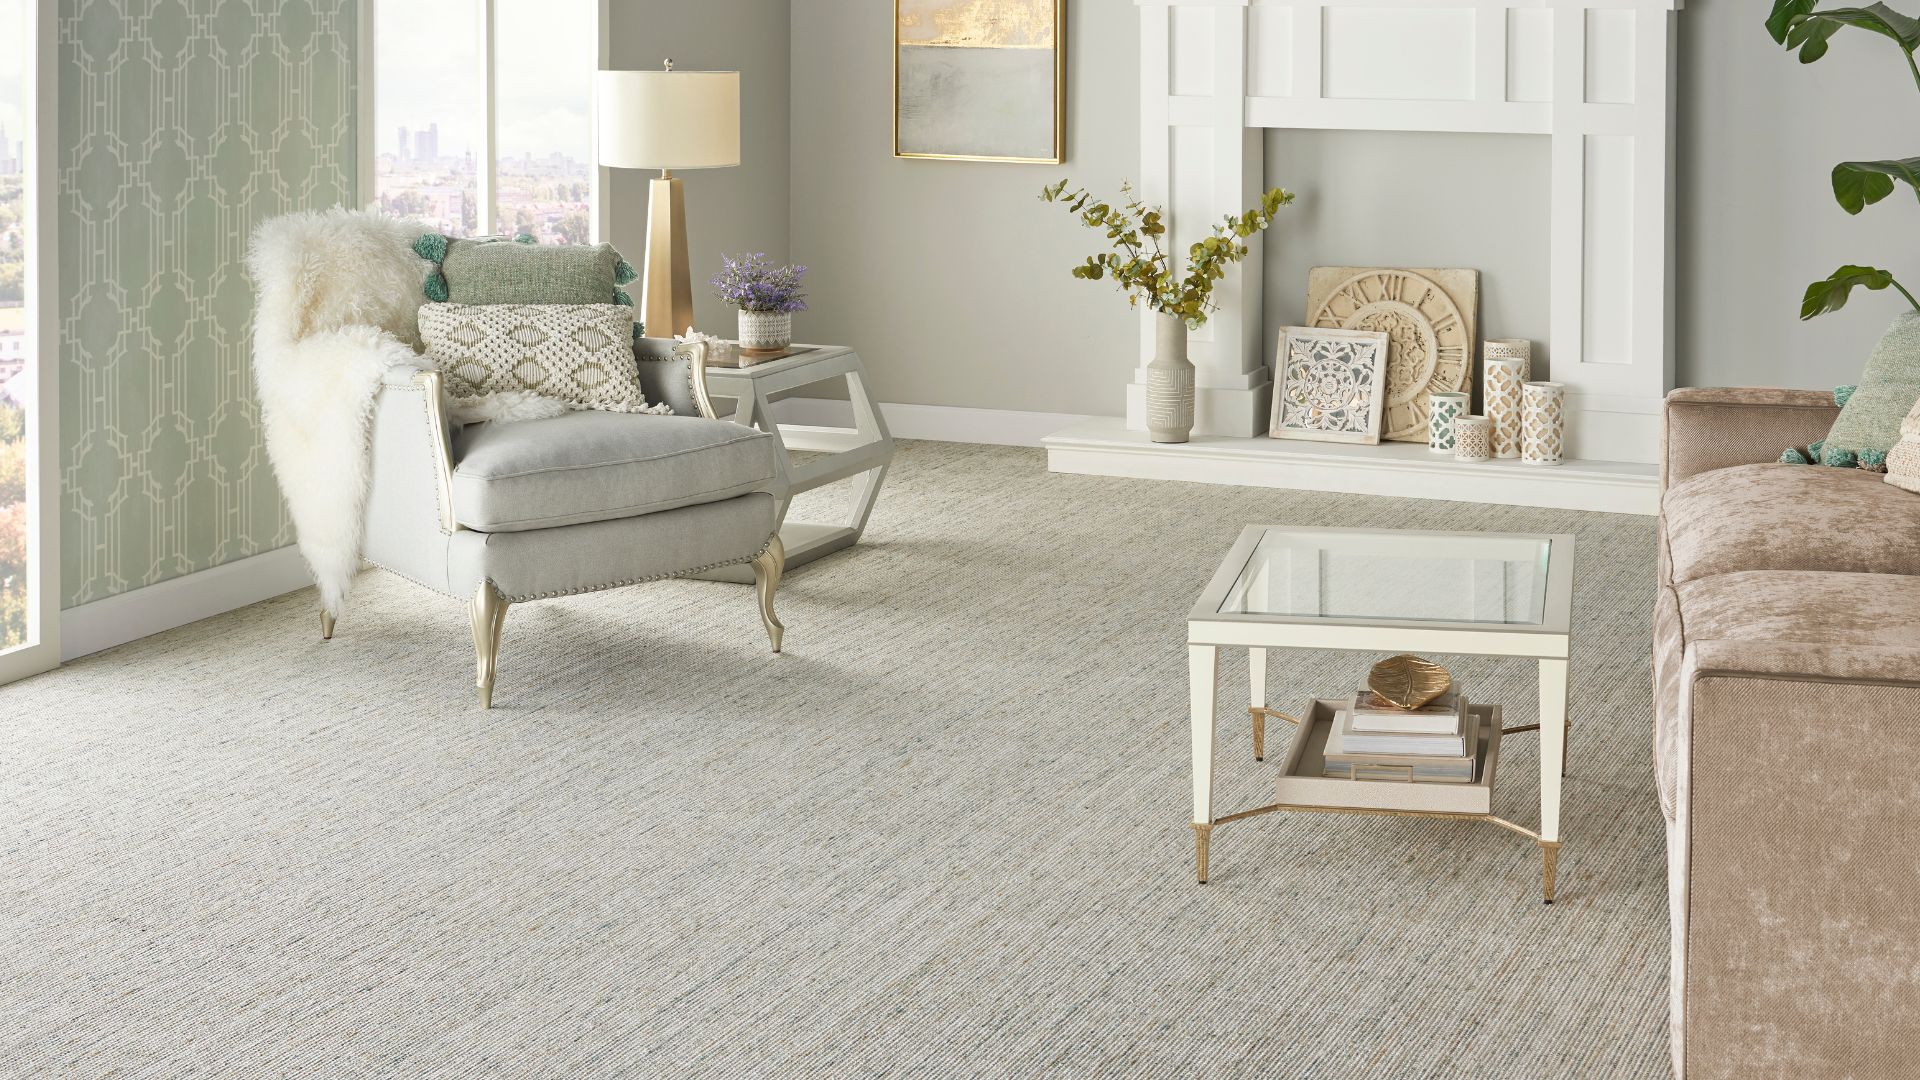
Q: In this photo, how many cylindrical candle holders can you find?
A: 5